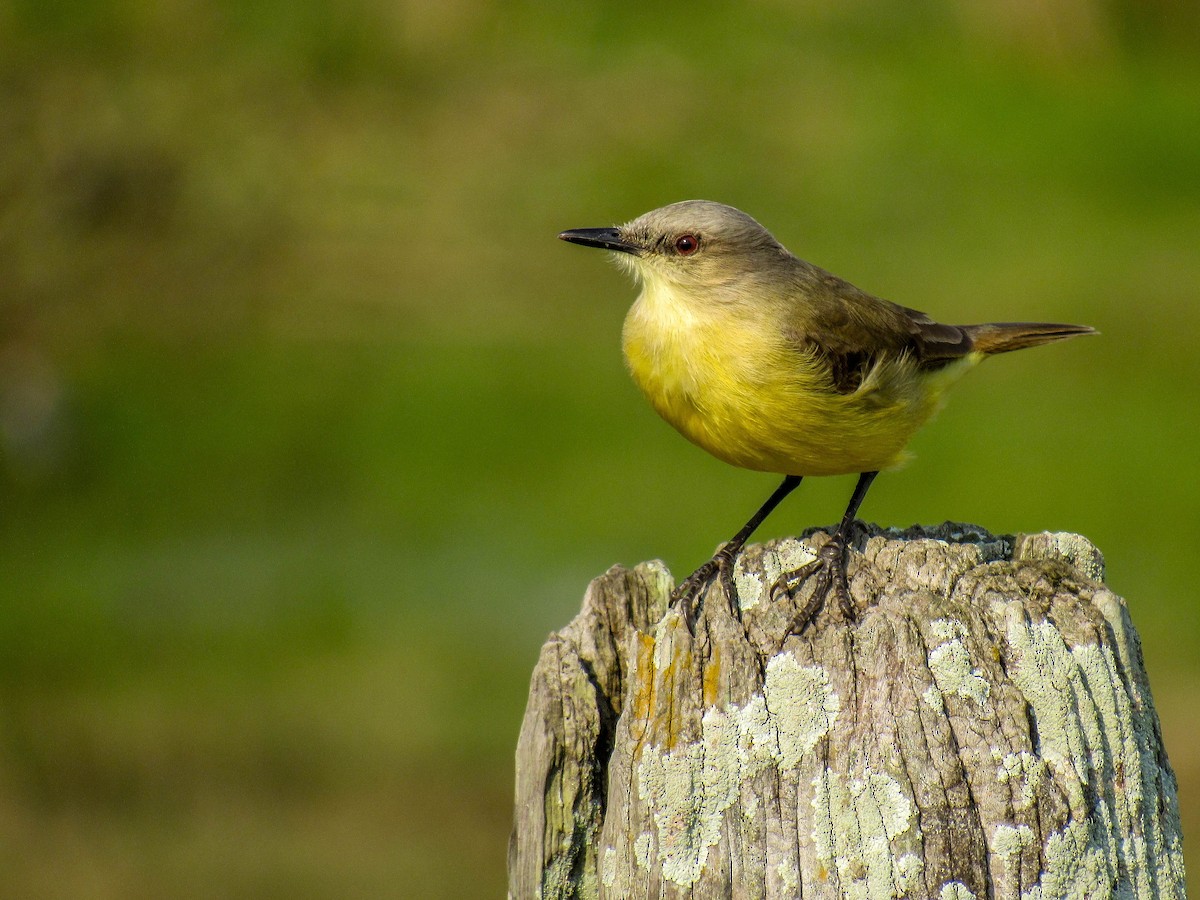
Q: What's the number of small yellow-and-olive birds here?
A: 1